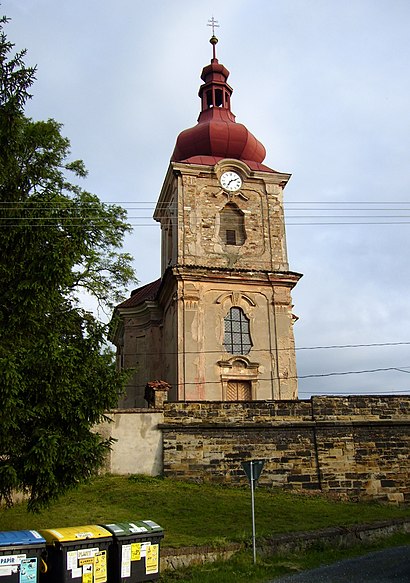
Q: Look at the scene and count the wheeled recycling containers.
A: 3